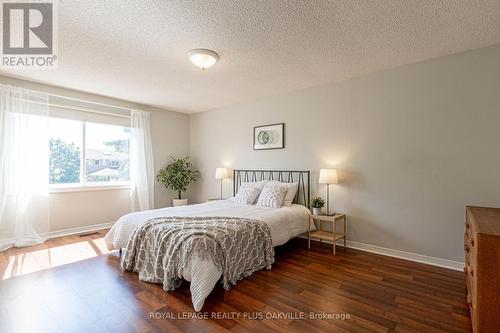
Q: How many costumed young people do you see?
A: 0